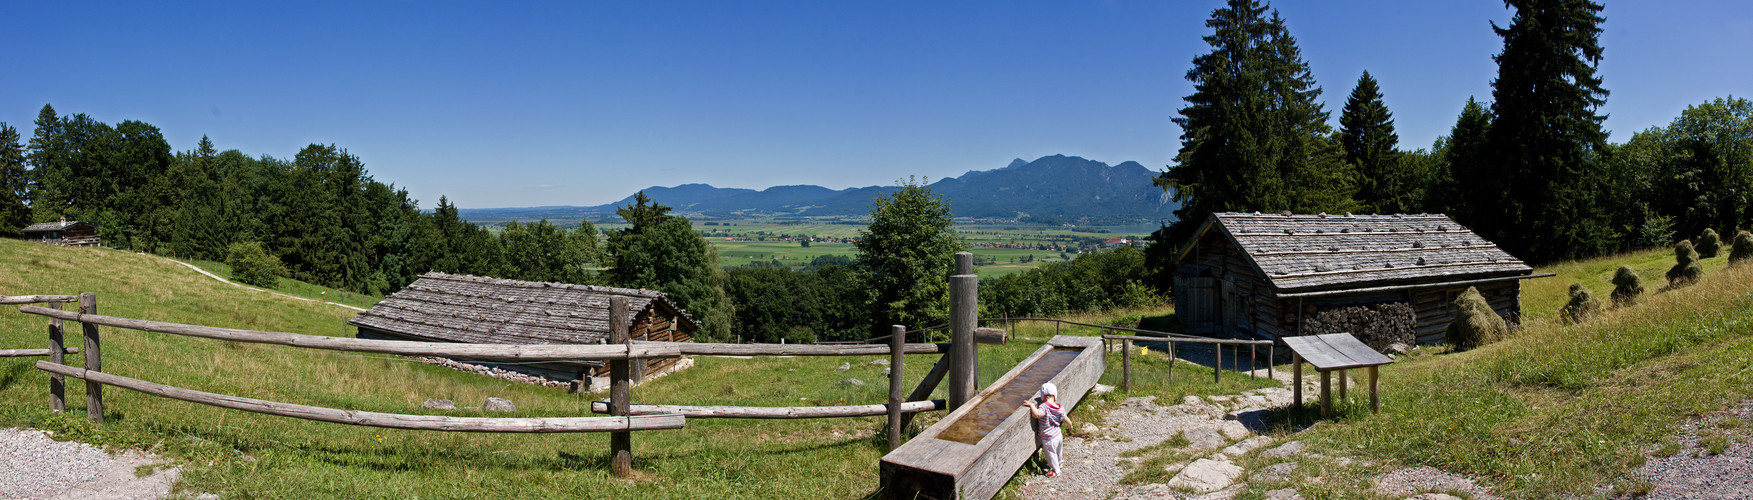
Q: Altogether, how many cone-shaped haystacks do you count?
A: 6